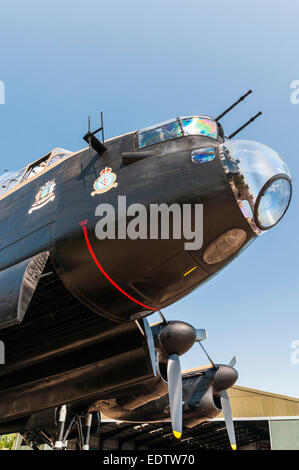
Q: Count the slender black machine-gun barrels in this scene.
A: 2